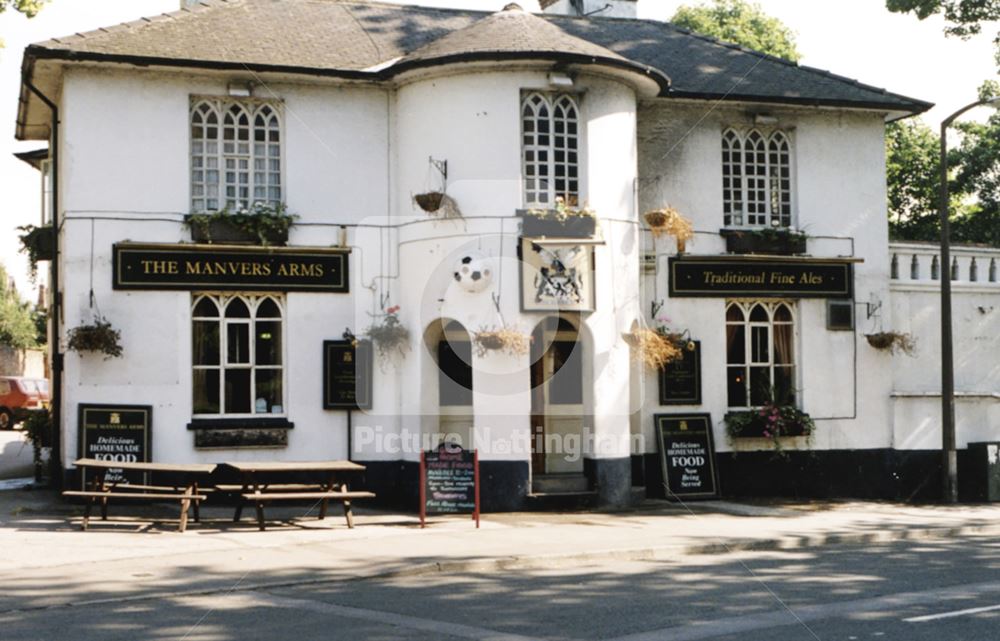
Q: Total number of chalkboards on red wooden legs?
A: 1